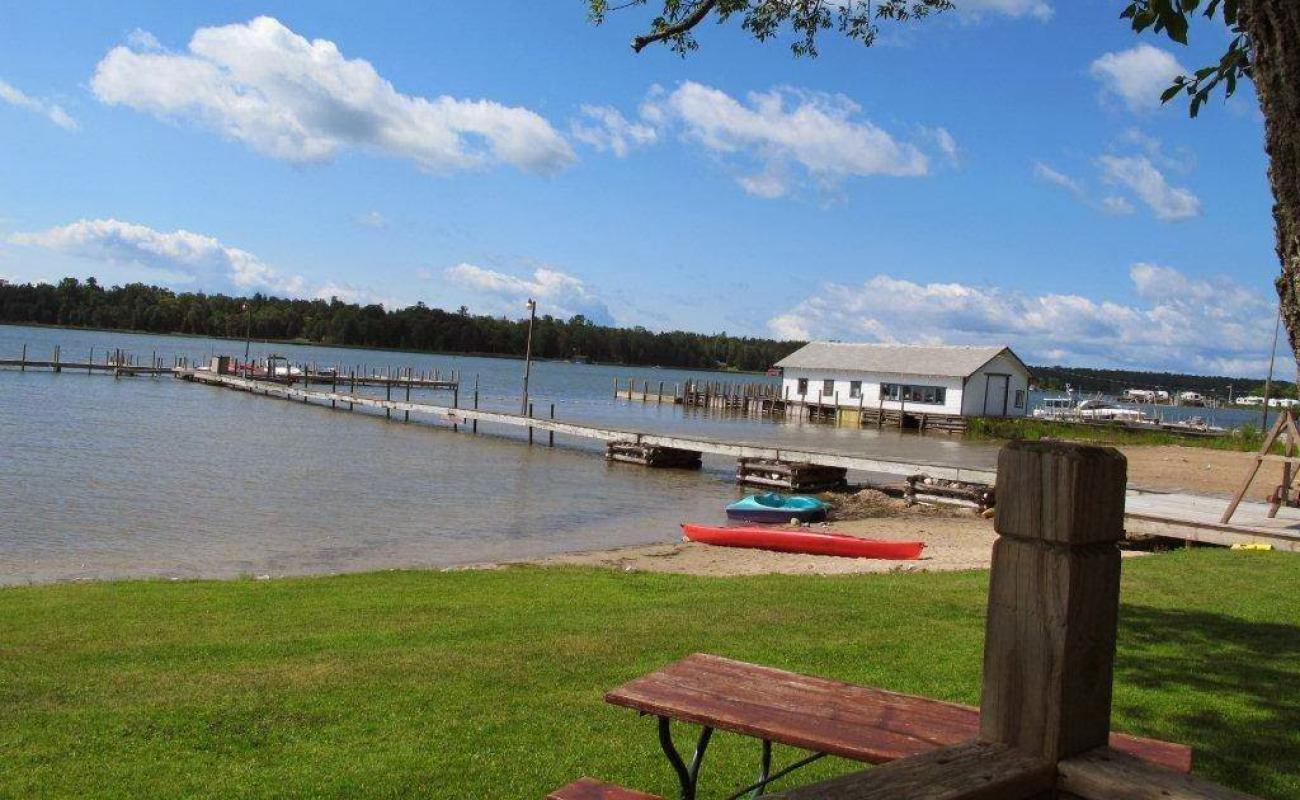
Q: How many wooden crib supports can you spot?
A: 3